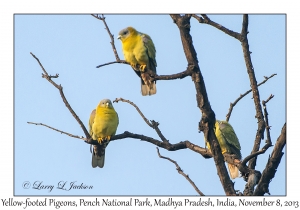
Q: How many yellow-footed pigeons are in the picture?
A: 3